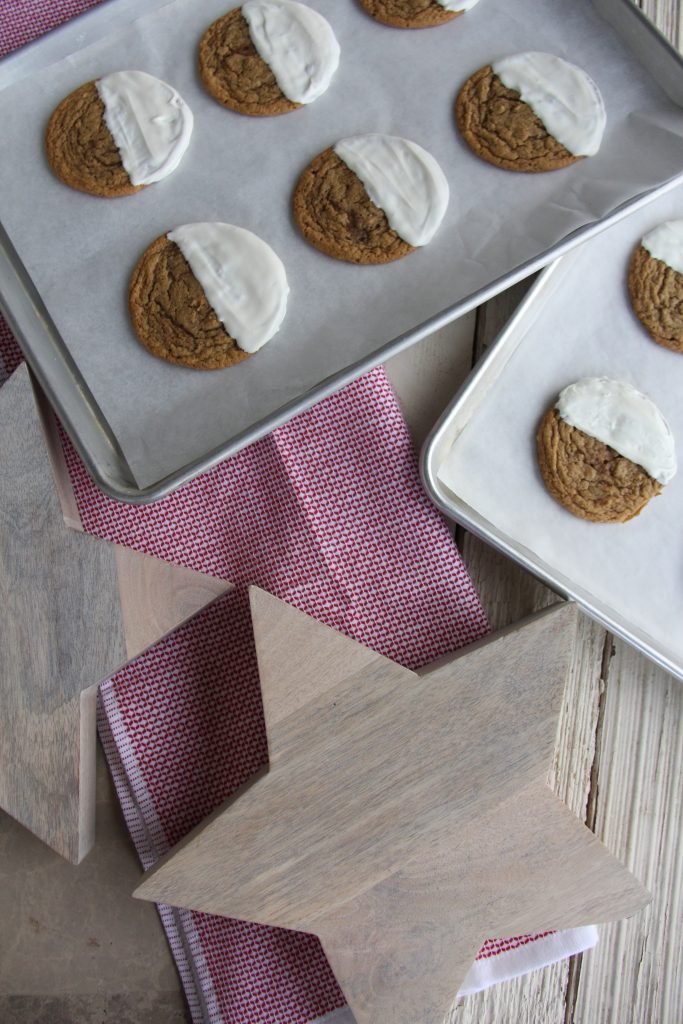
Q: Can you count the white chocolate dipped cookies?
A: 8